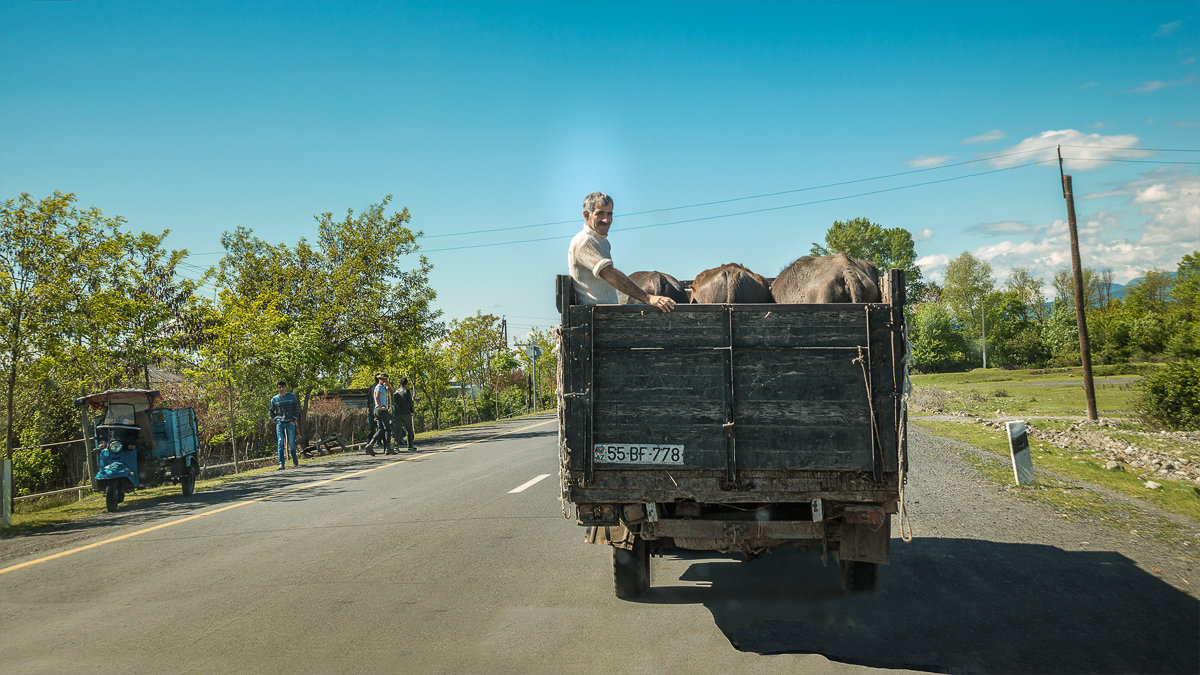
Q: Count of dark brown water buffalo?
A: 3